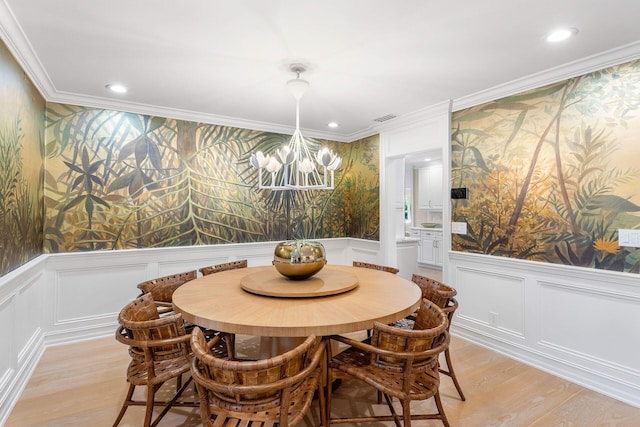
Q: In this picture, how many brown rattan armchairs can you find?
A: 7